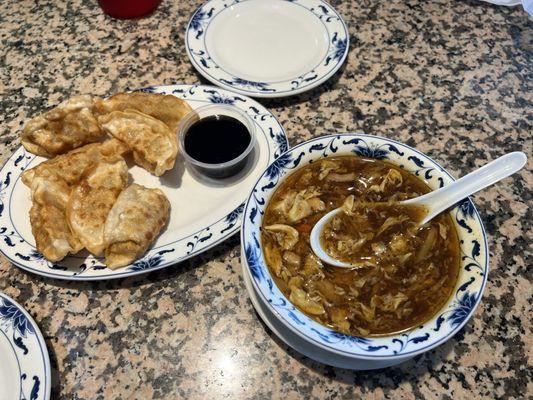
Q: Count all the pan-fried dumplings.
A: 7